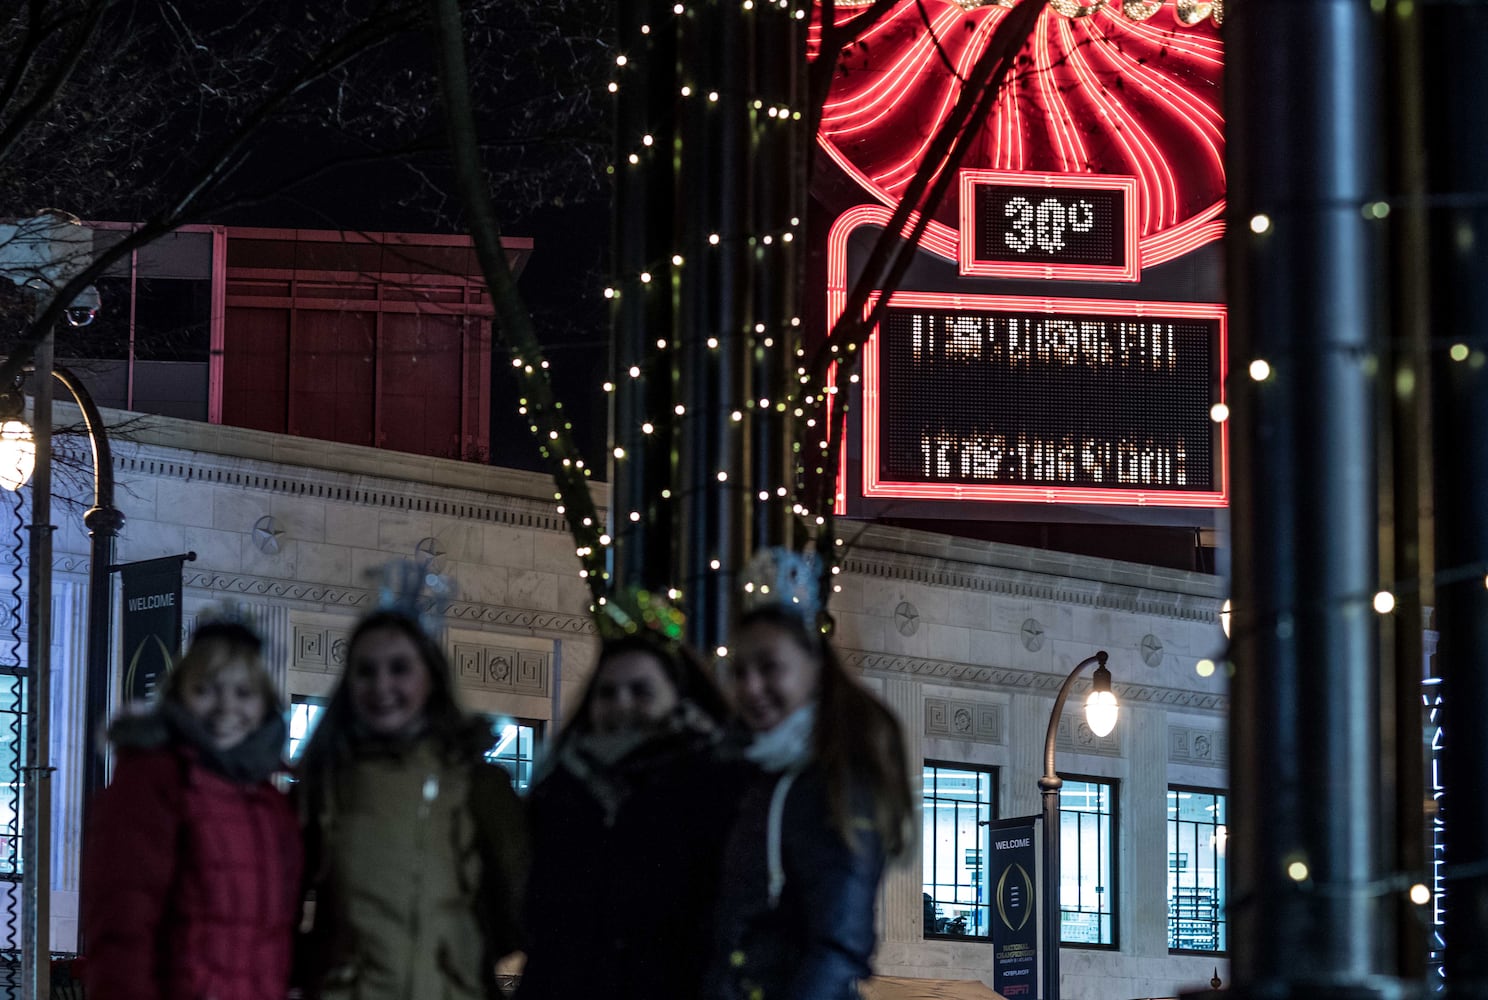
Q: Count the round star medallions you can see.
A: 5